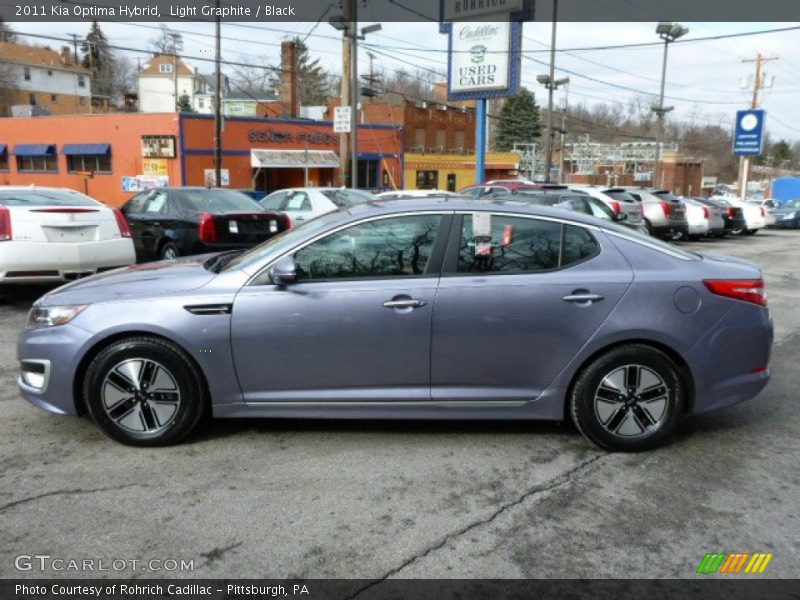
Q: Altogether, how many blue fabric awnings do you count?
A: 3